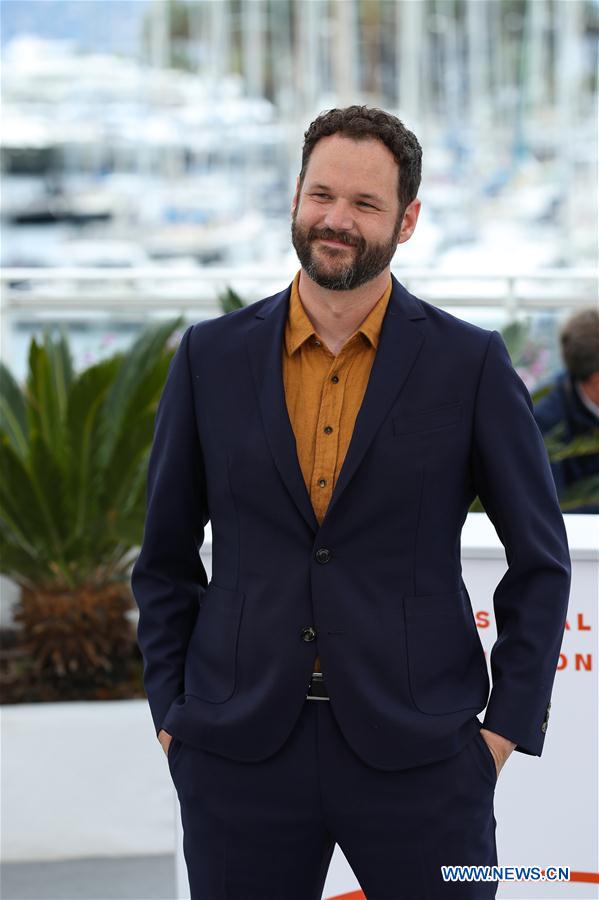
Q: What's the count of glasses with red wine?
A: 0